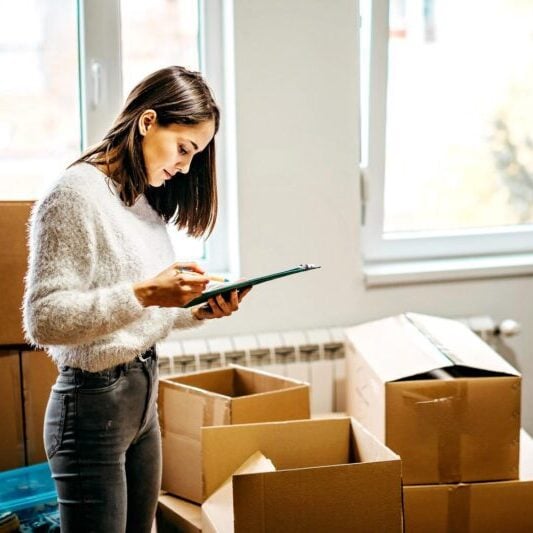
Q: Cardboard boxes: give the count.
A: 8